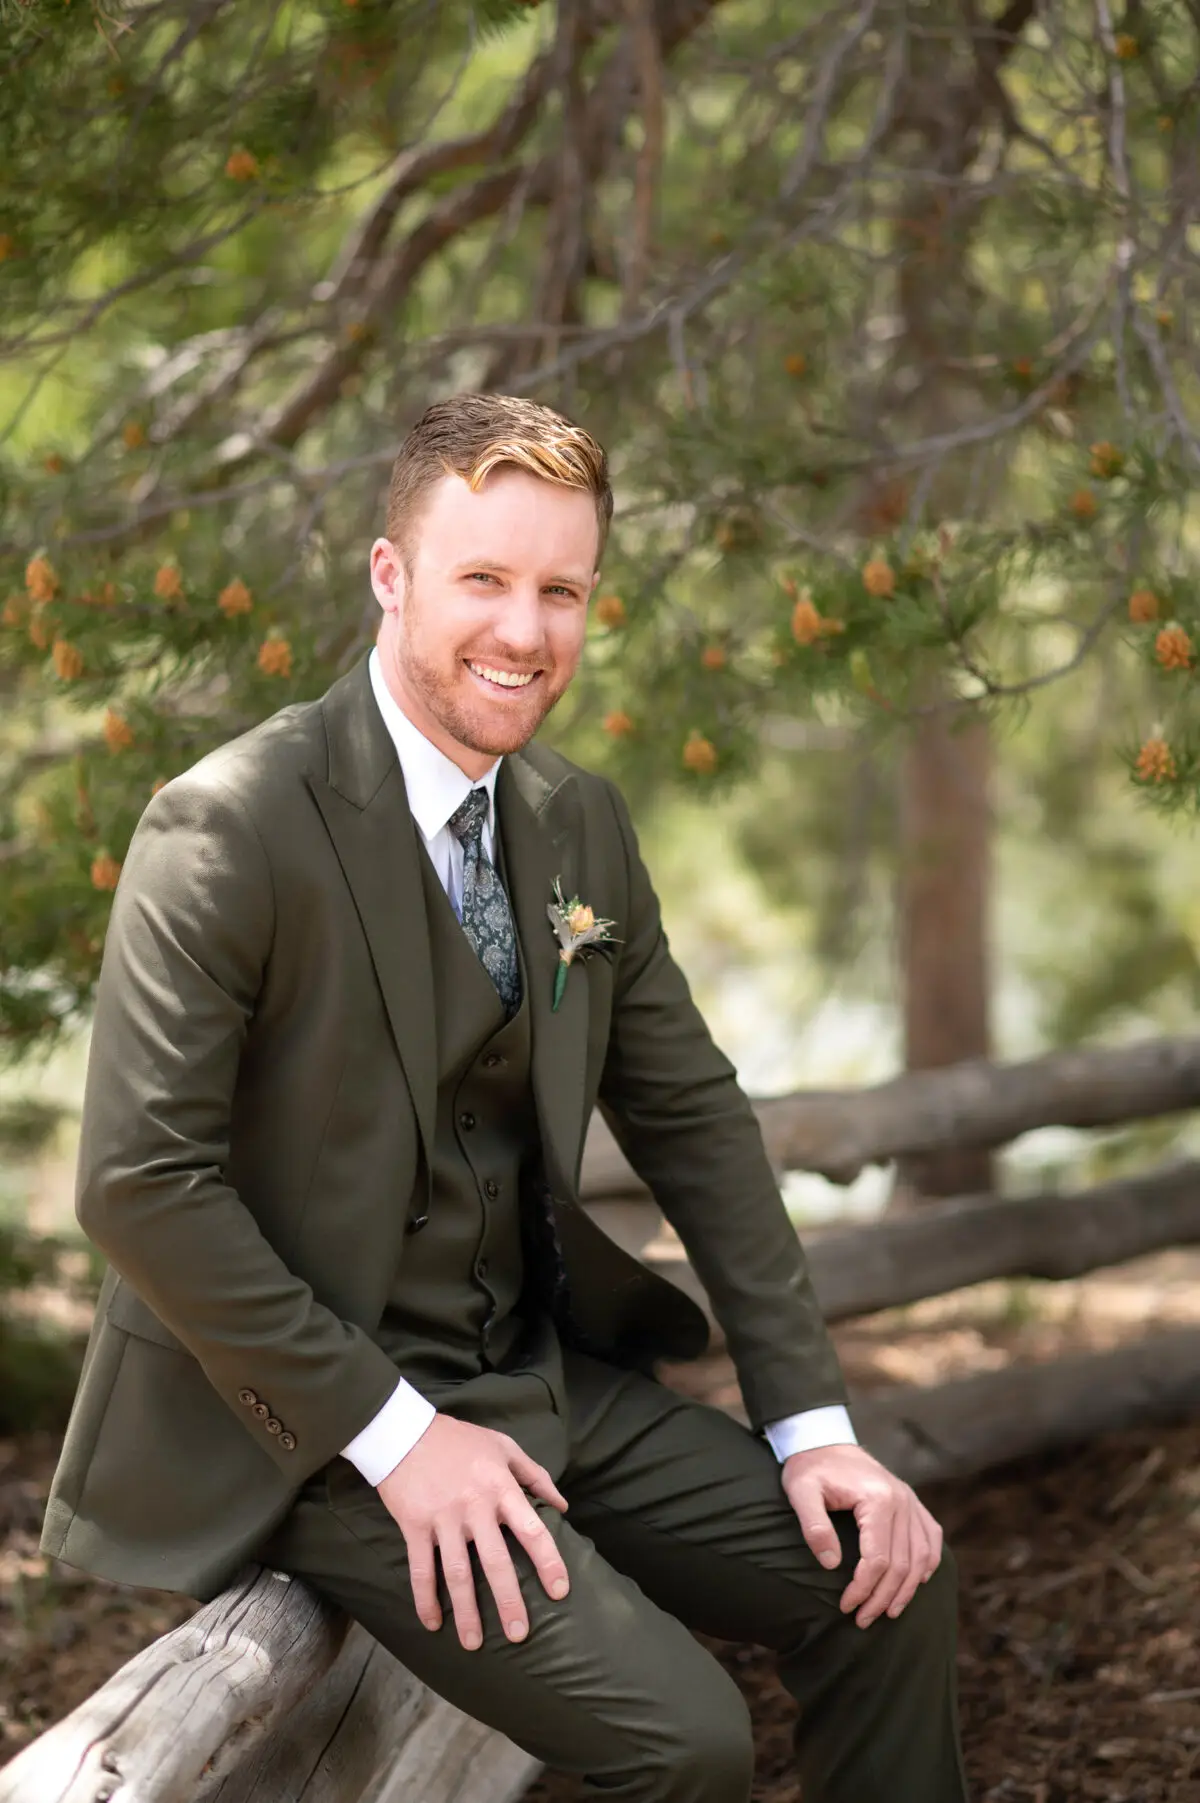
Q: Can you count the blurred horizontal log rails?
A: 3